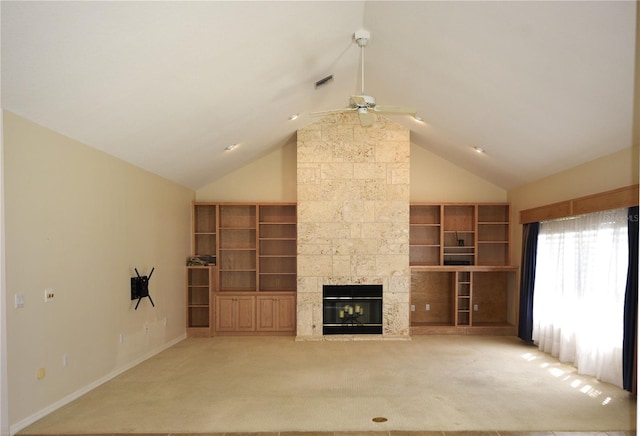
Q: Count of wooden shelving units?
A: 2